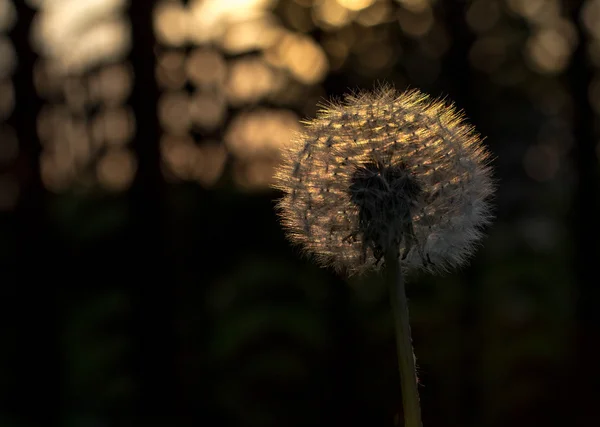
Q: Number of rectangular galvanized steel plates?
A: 0